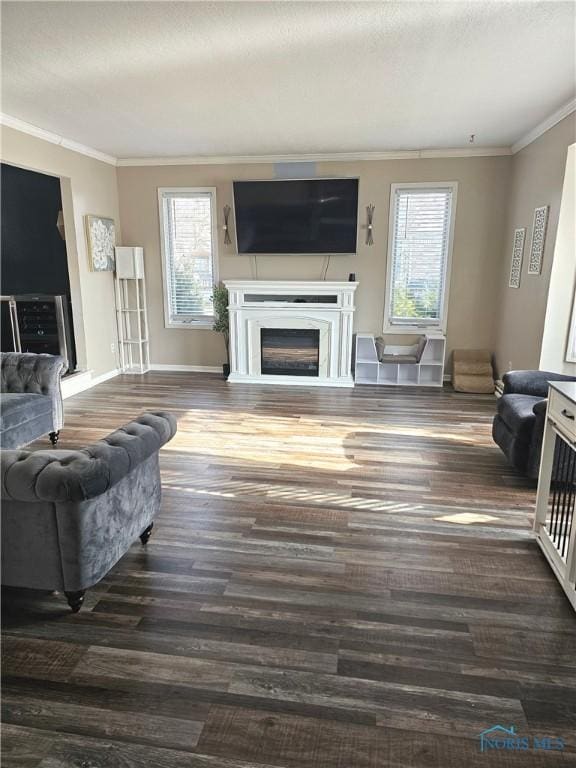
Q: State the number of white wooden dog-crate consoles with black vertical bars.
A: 1